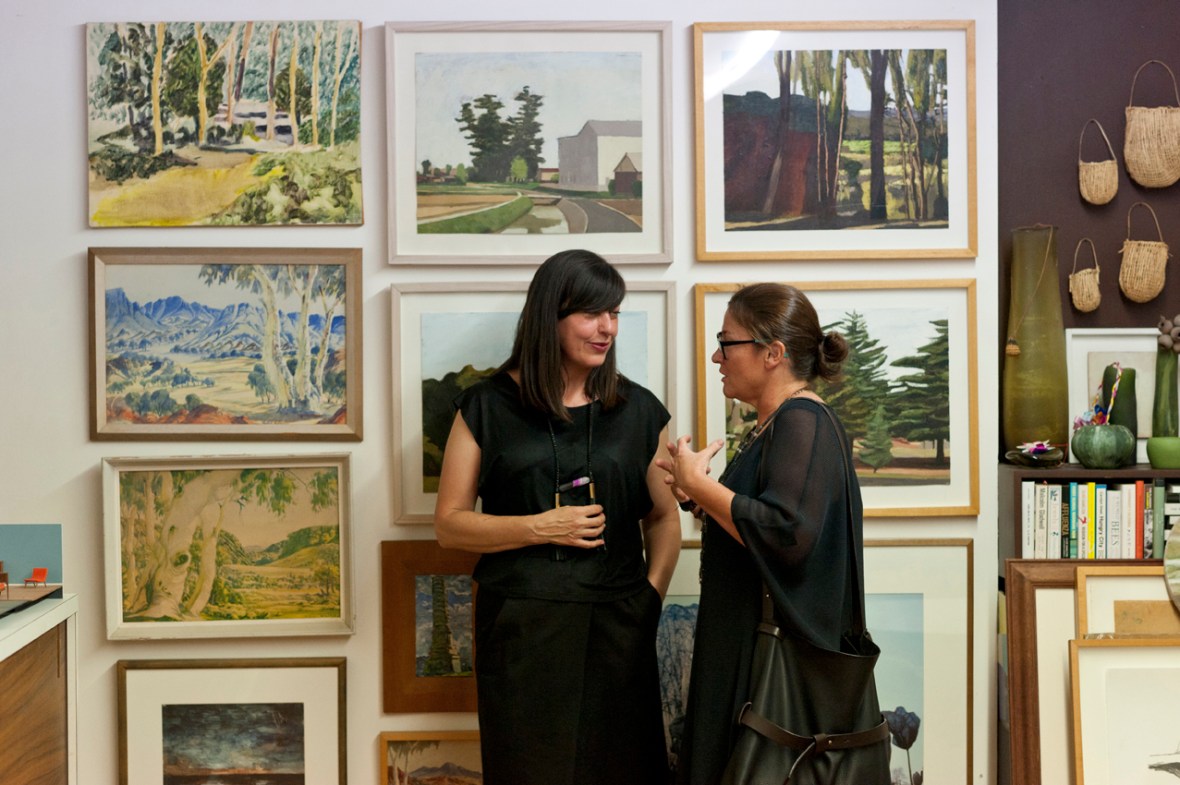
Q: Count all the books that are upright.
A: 13